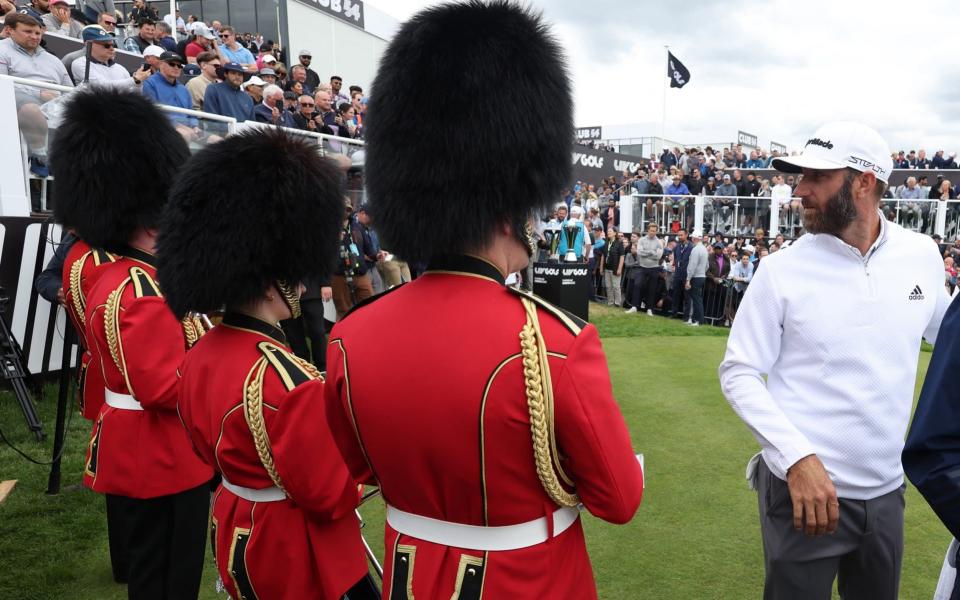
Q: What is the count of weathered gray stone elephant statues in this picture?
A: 0